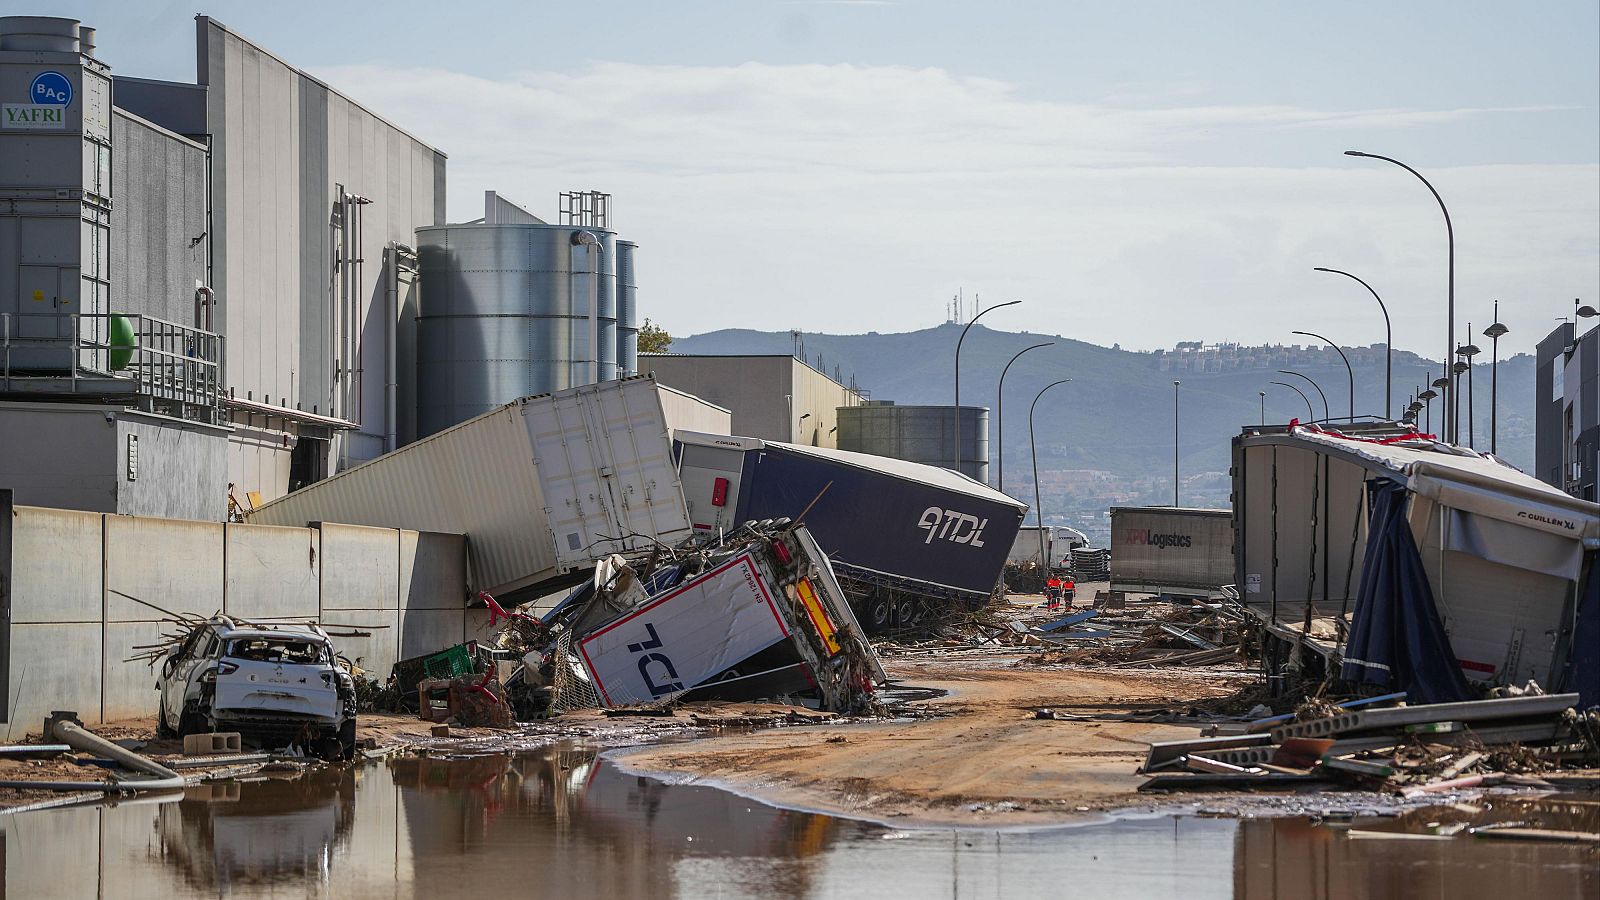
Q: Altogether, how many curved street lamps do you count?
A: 8